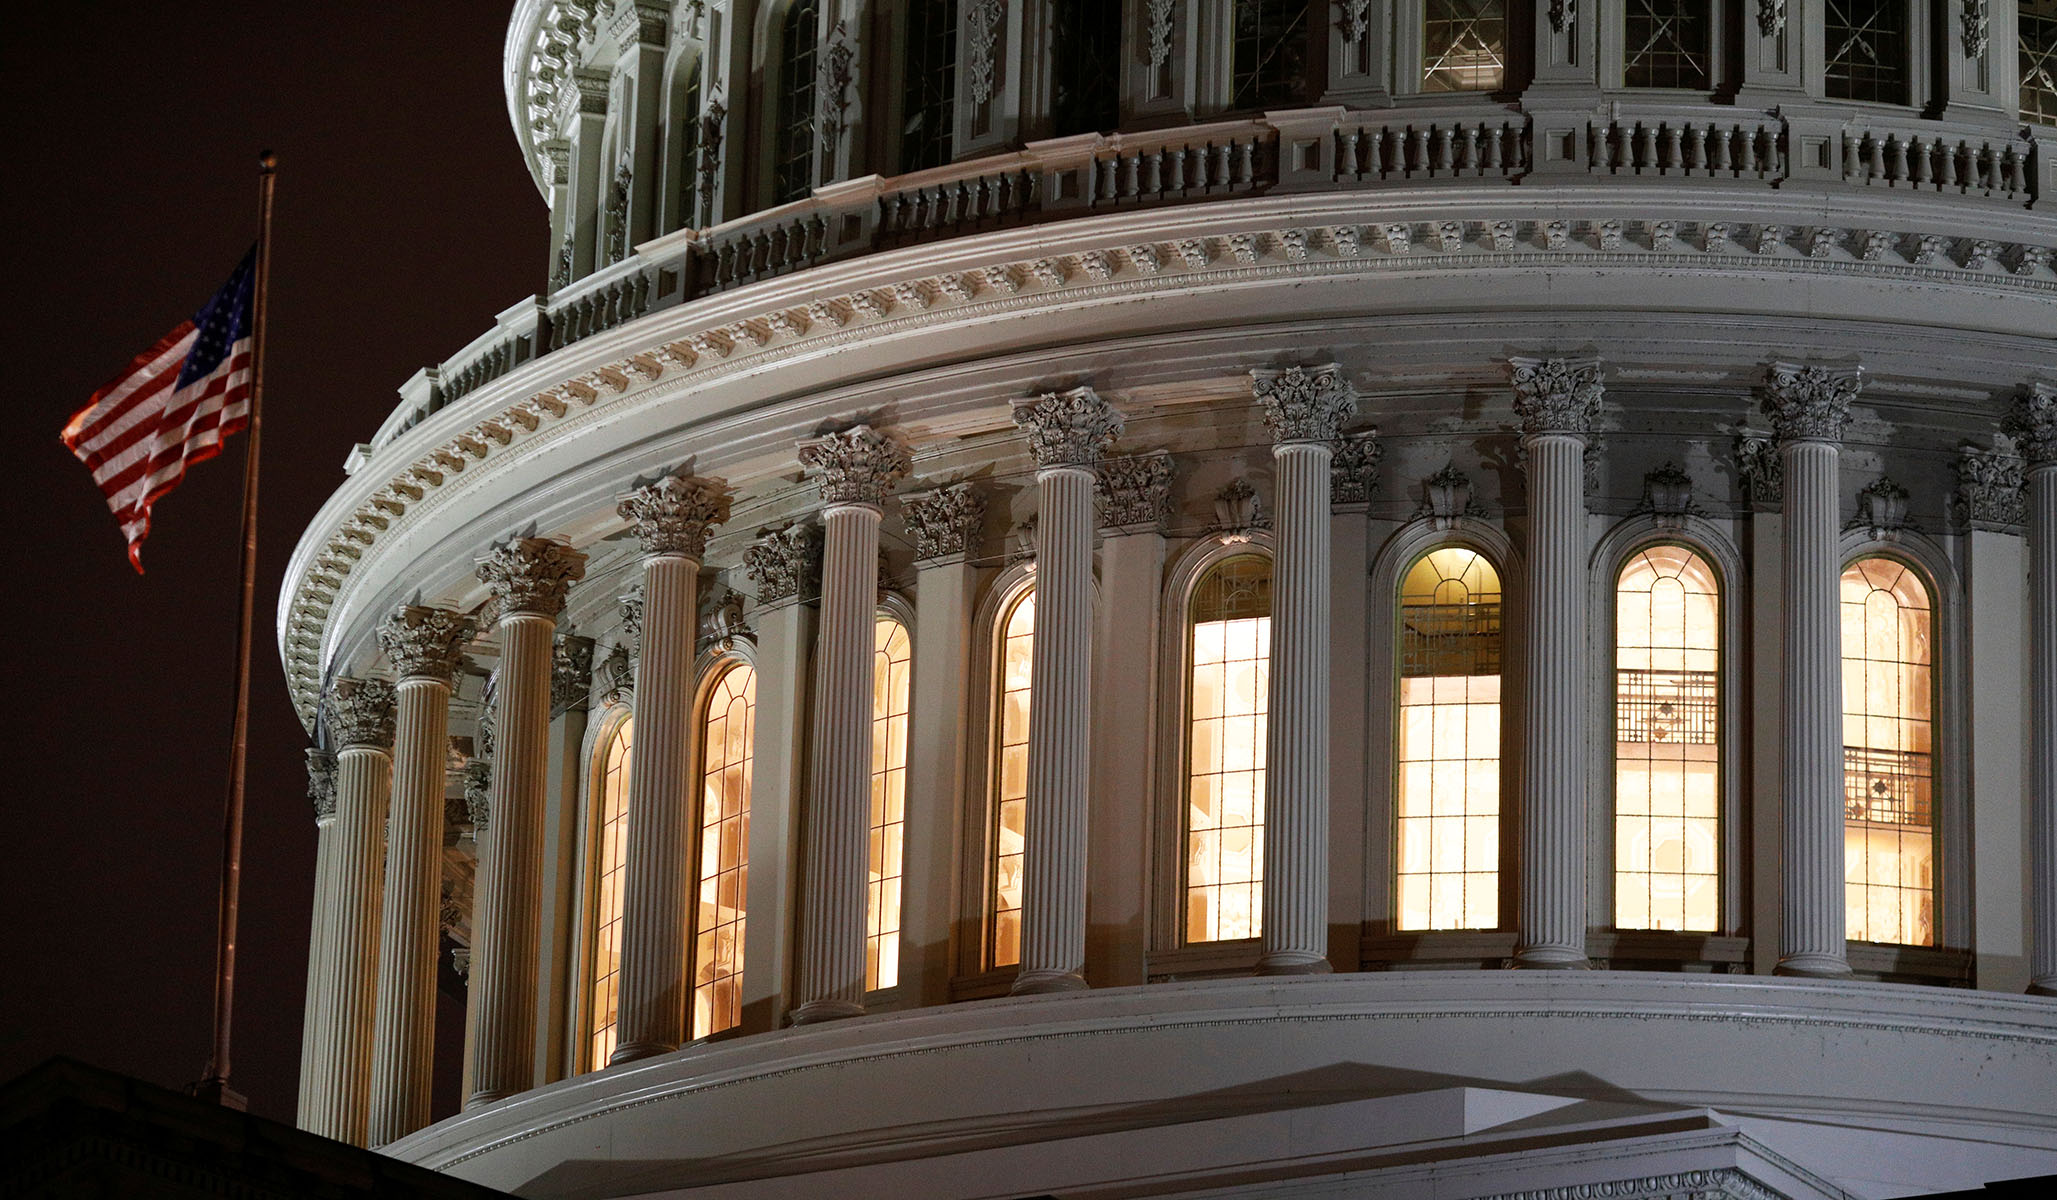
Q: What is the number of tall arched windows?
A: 8